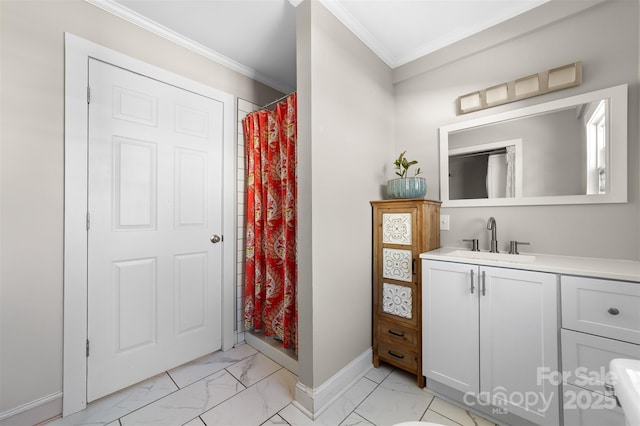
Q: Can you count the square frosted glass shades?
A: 4